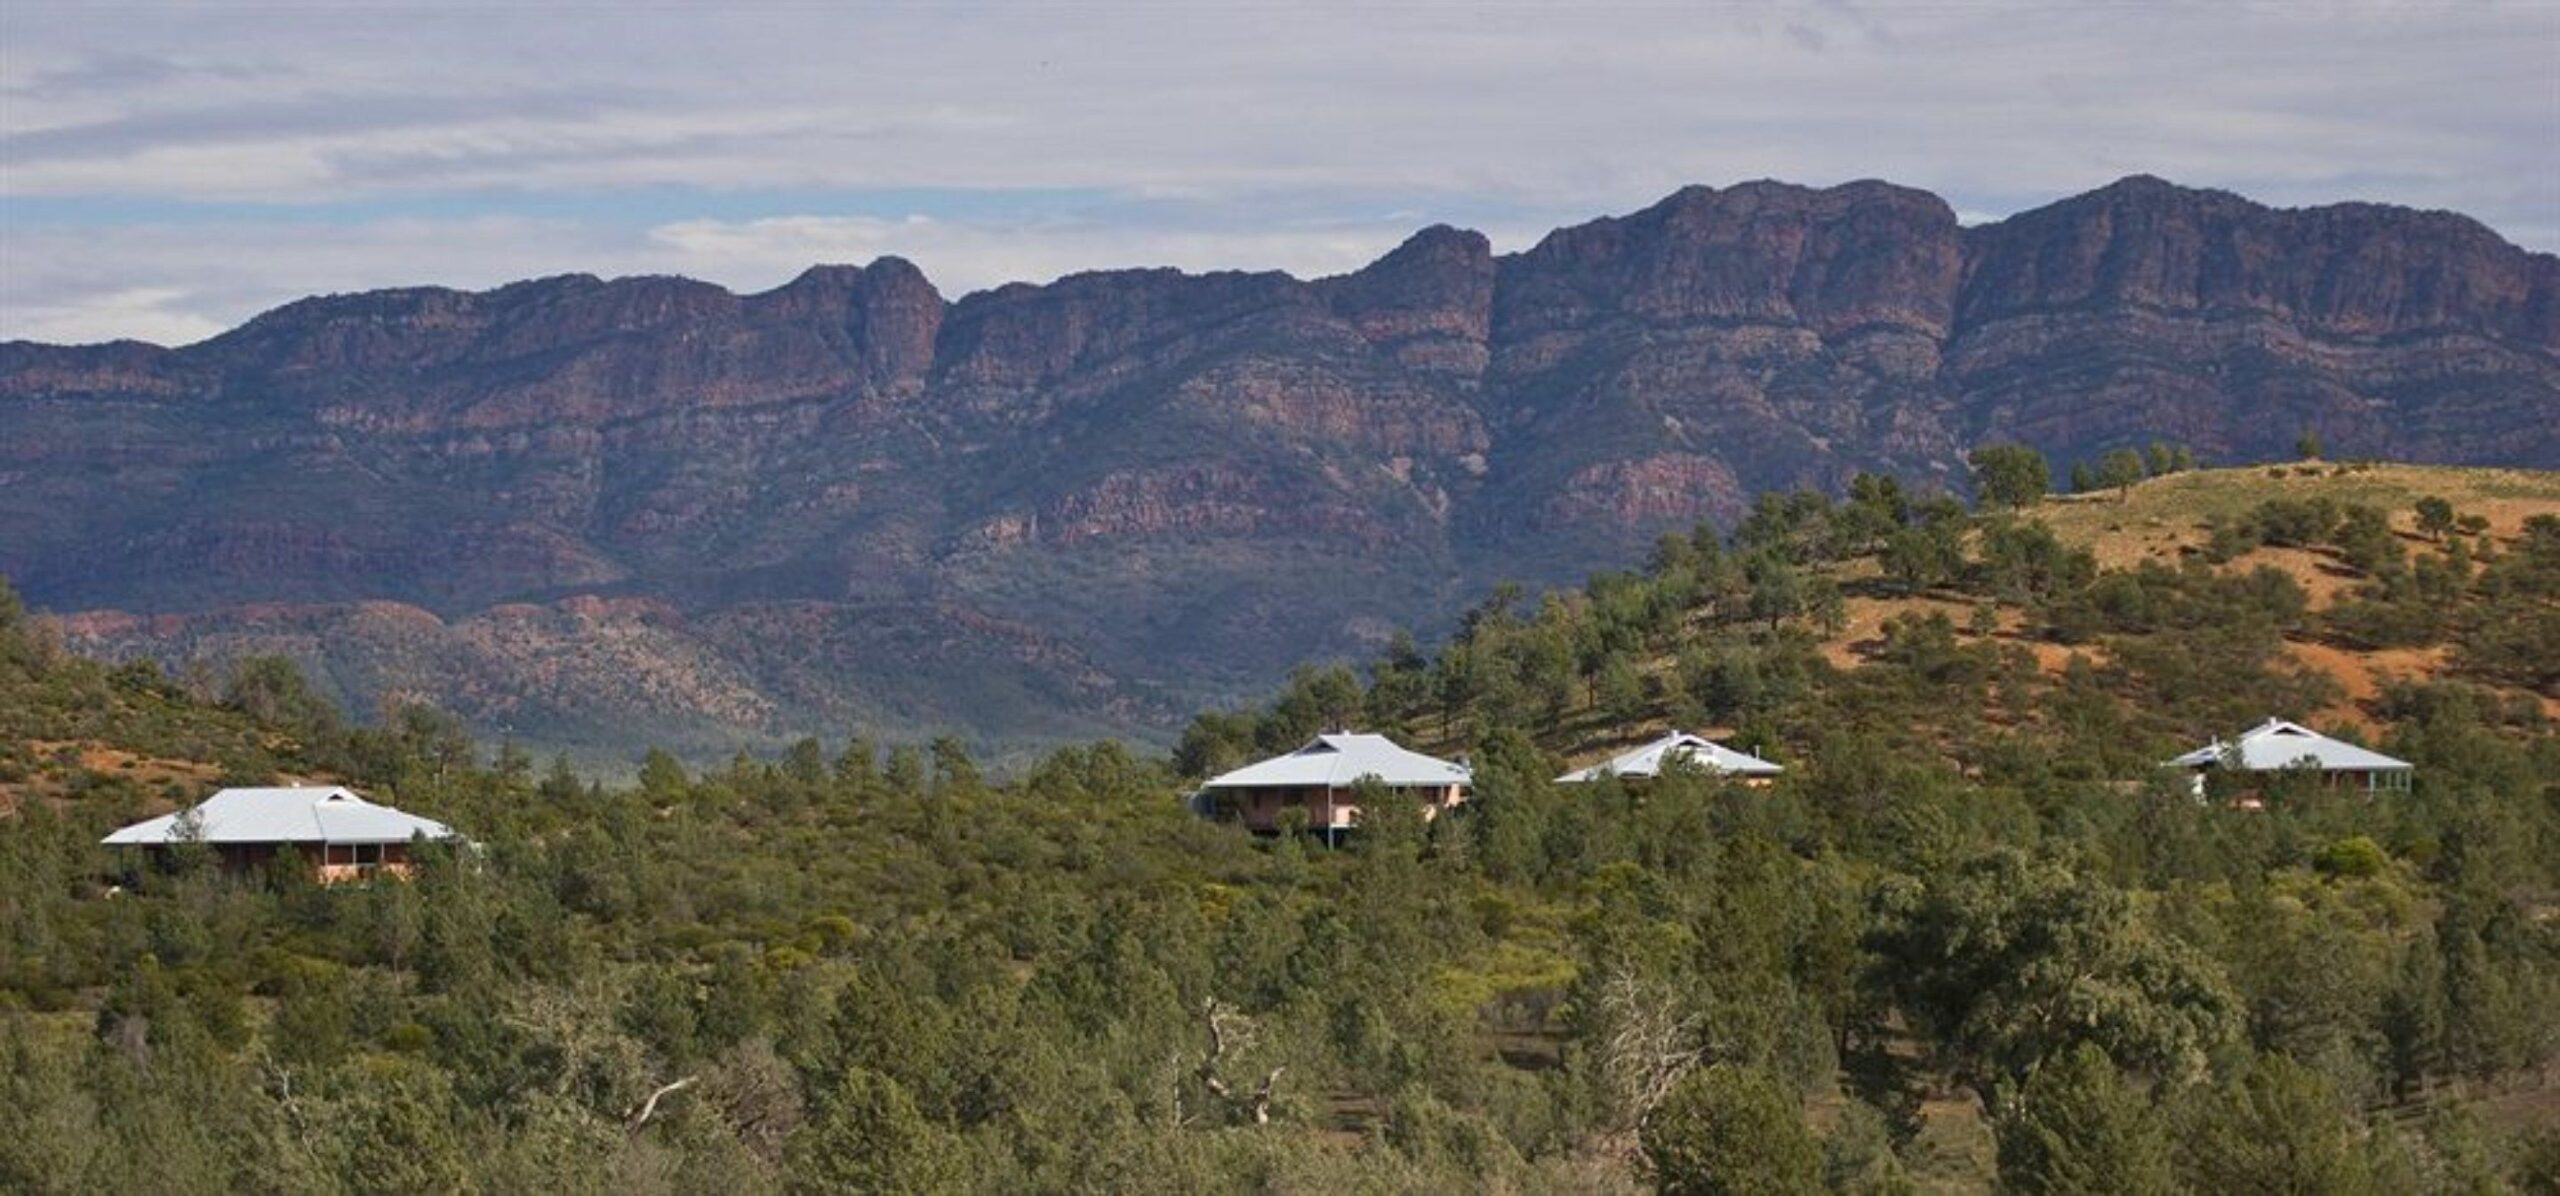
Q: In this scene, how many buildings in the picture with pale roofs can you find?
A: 4